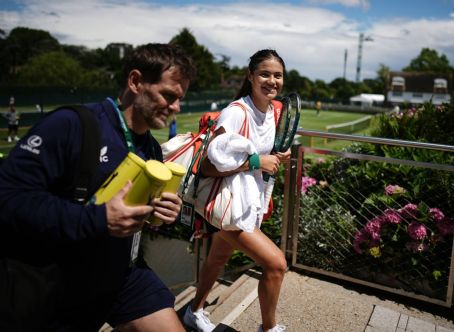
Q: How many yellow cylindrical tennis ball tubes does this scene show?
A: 3